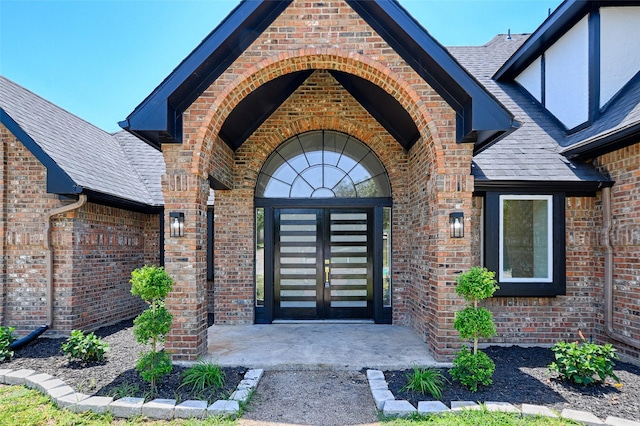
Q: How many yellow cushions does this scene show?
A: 0